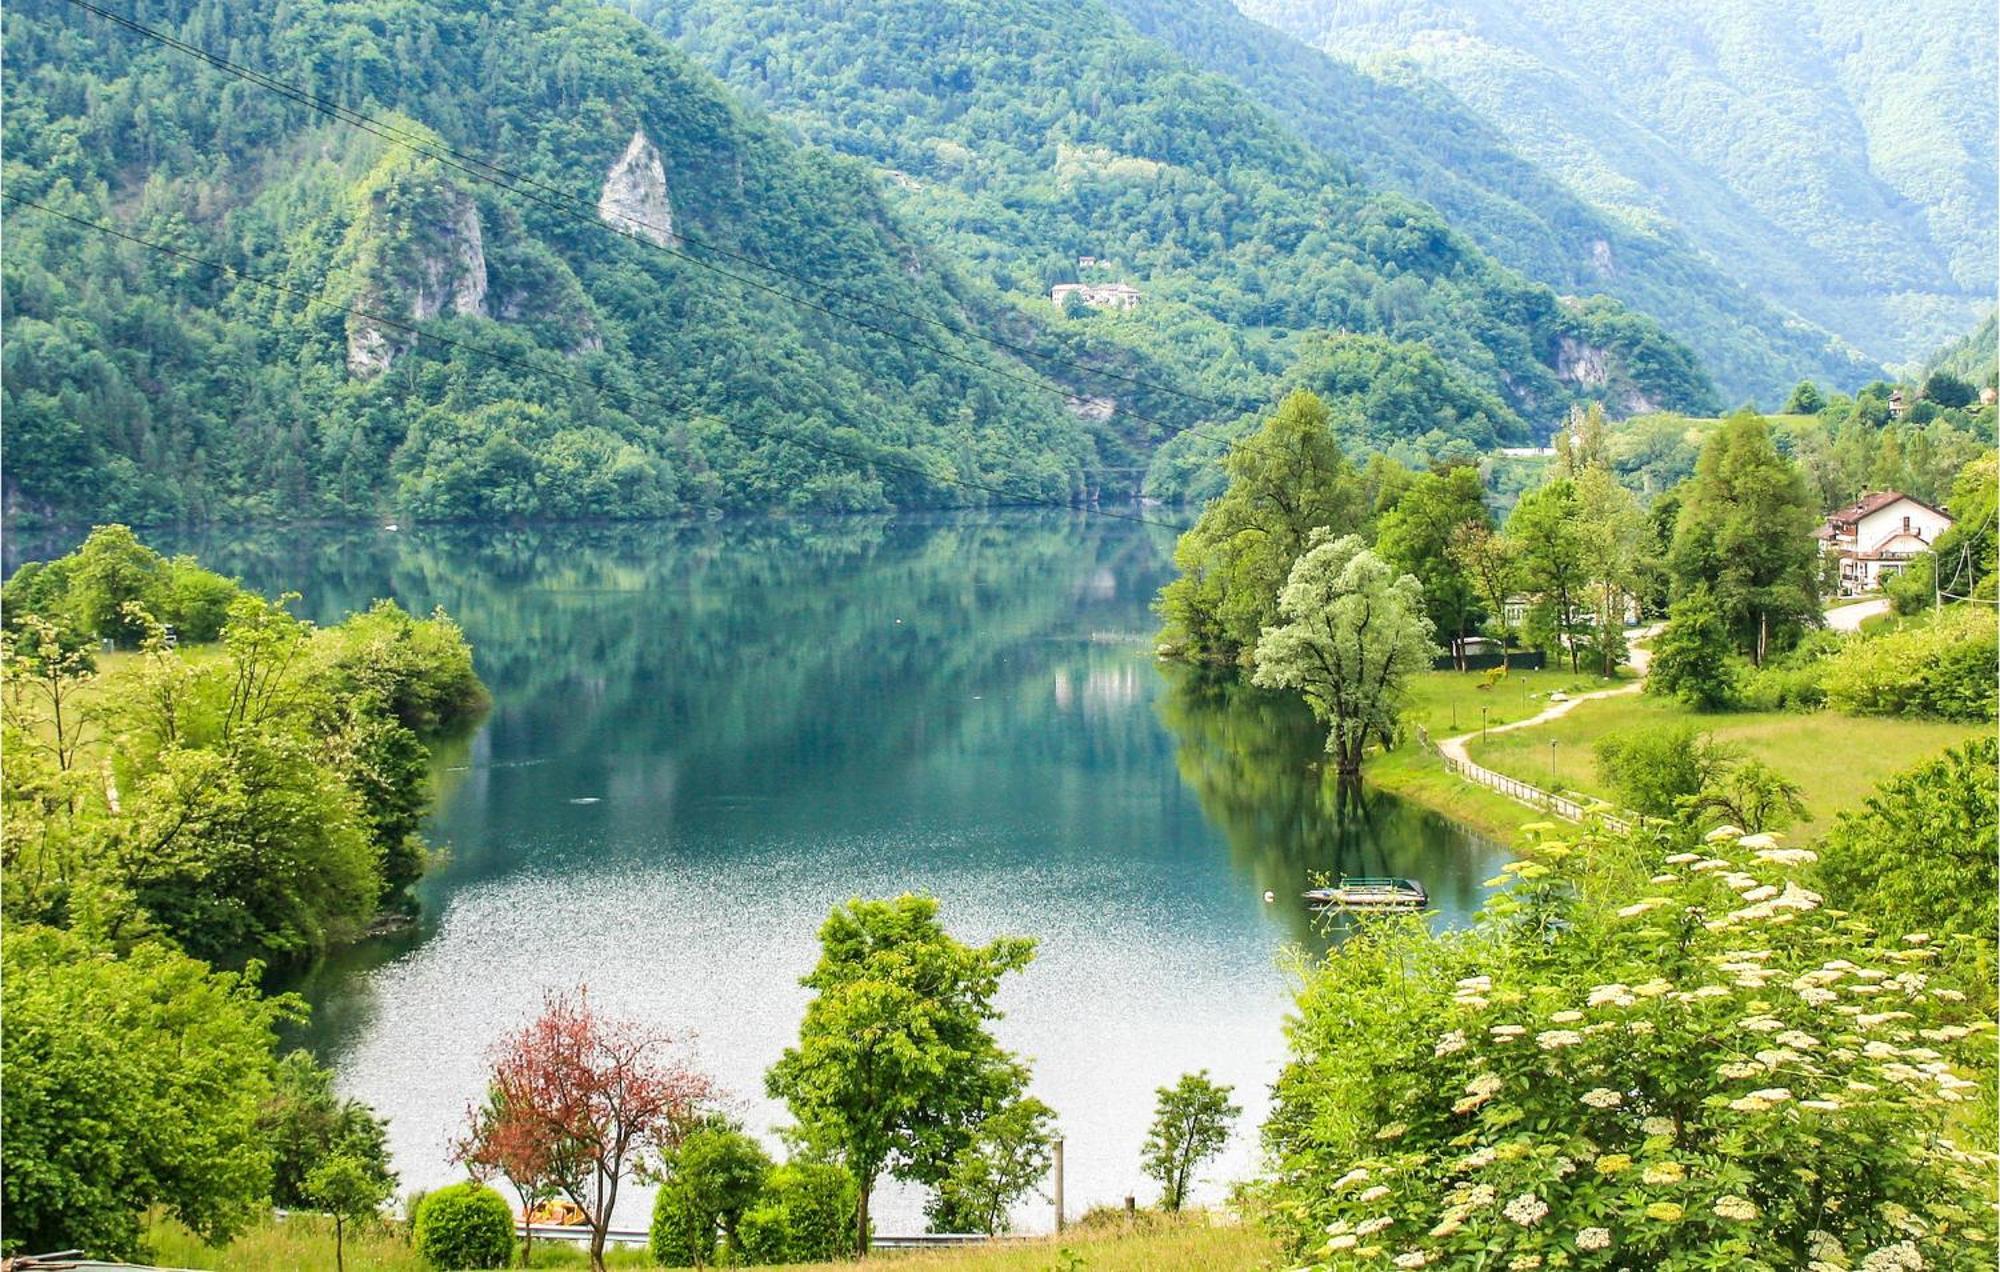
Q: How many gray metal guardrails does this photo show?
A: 1